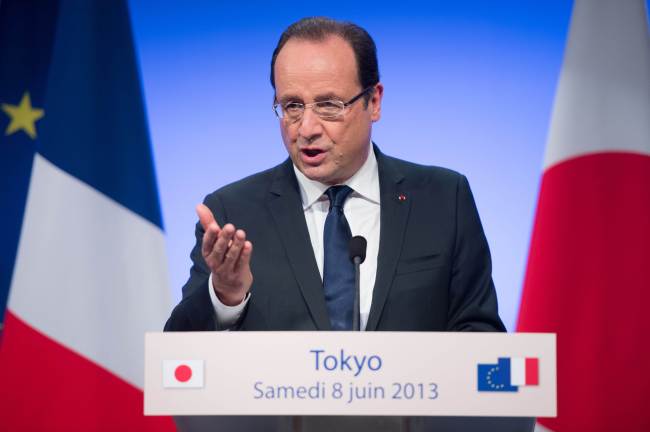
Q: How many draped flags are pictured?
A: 3